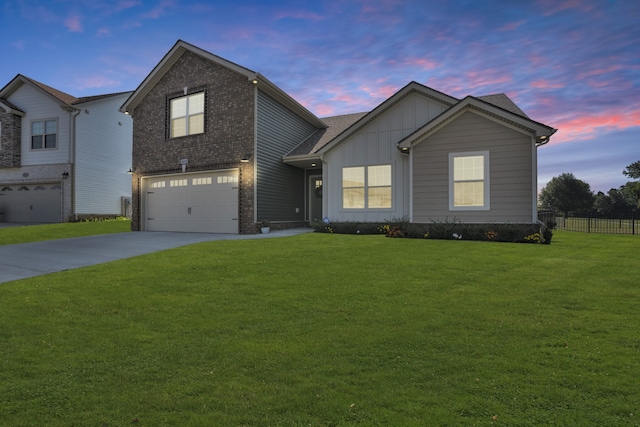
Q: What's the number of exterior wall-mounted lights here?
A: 3